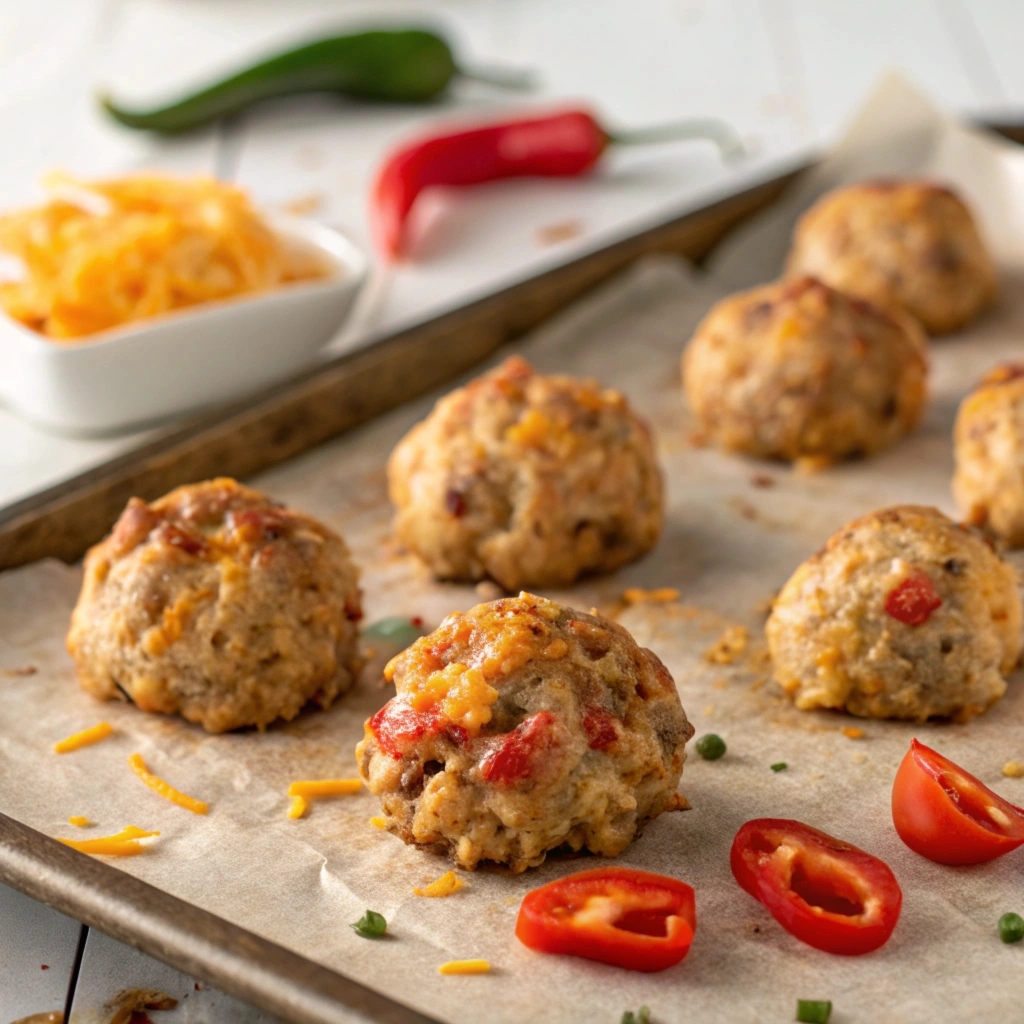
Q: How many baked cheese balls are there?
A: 7